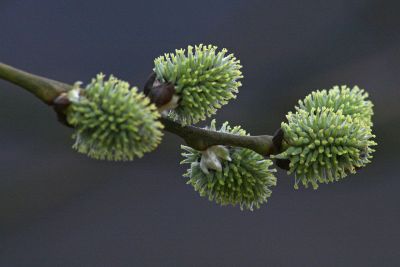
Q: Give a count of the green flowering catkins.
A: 5